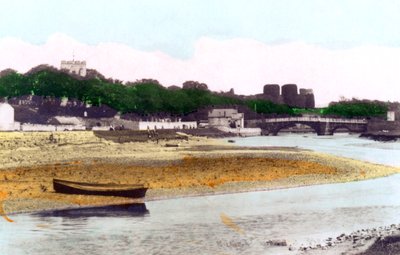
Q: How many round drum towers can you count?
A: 3